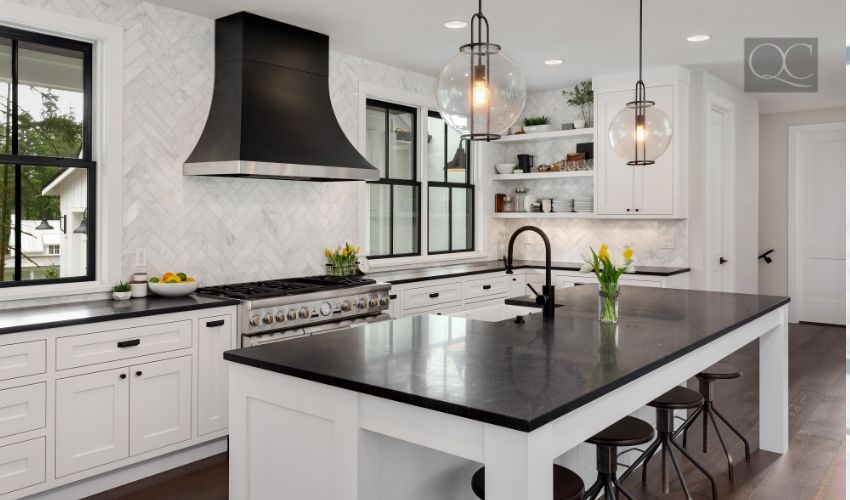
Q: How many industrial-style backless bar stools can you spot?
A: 4